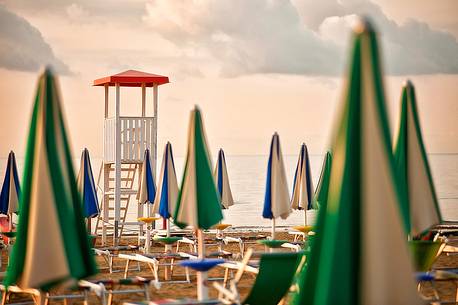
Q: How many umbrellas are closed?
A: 12